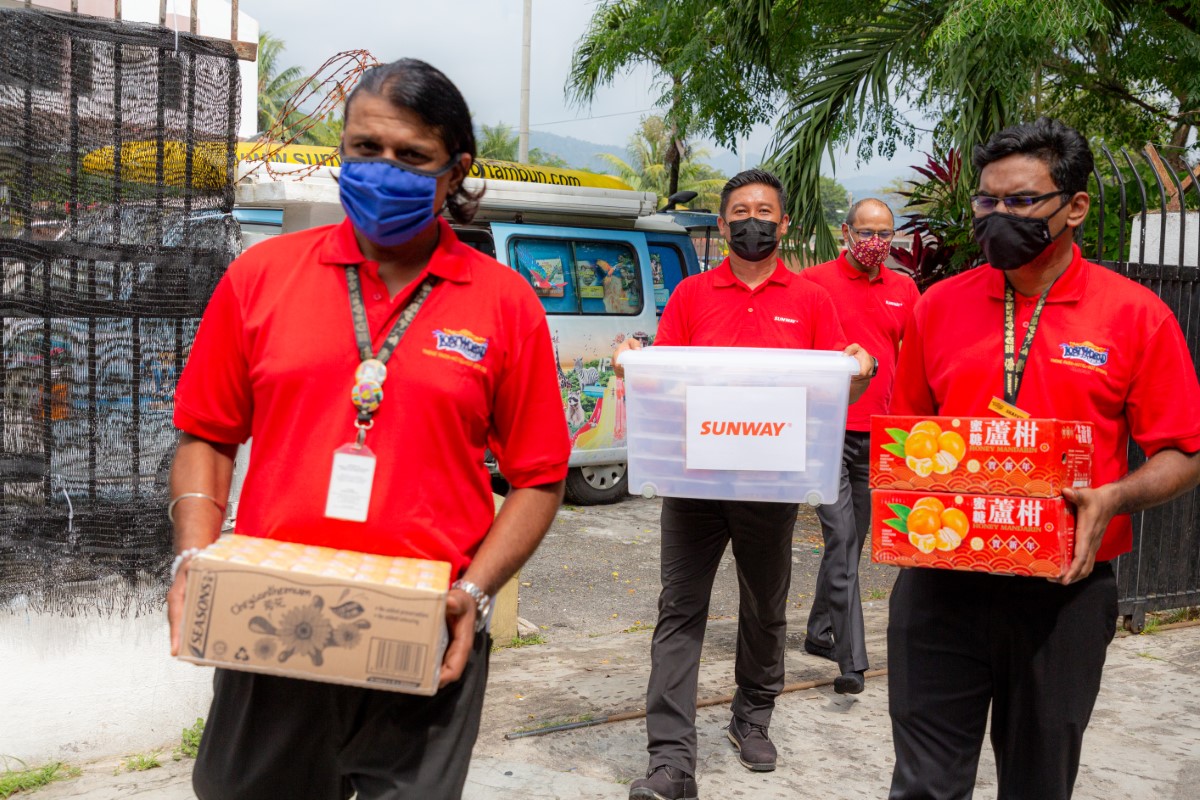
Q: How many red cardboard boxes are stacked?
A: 2